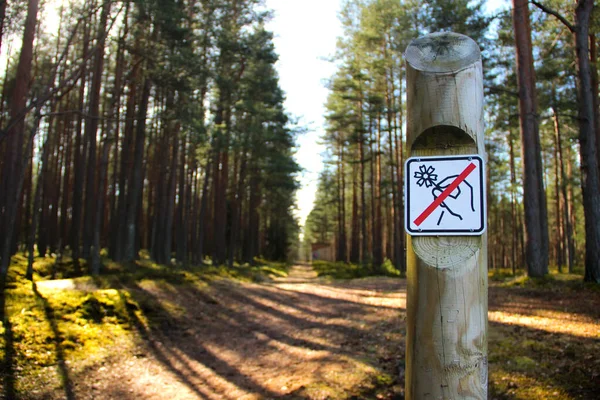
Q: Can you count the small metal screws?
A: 4